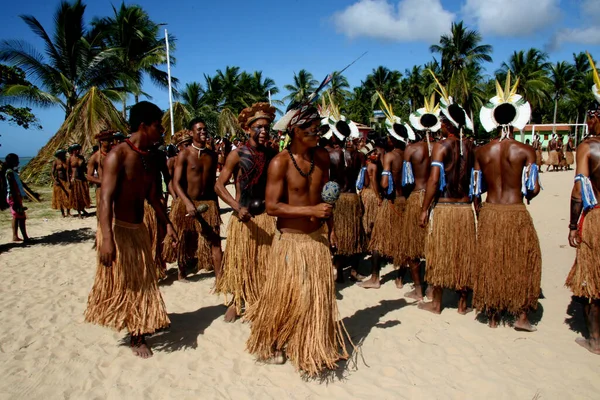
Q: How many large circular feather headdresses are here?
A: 7